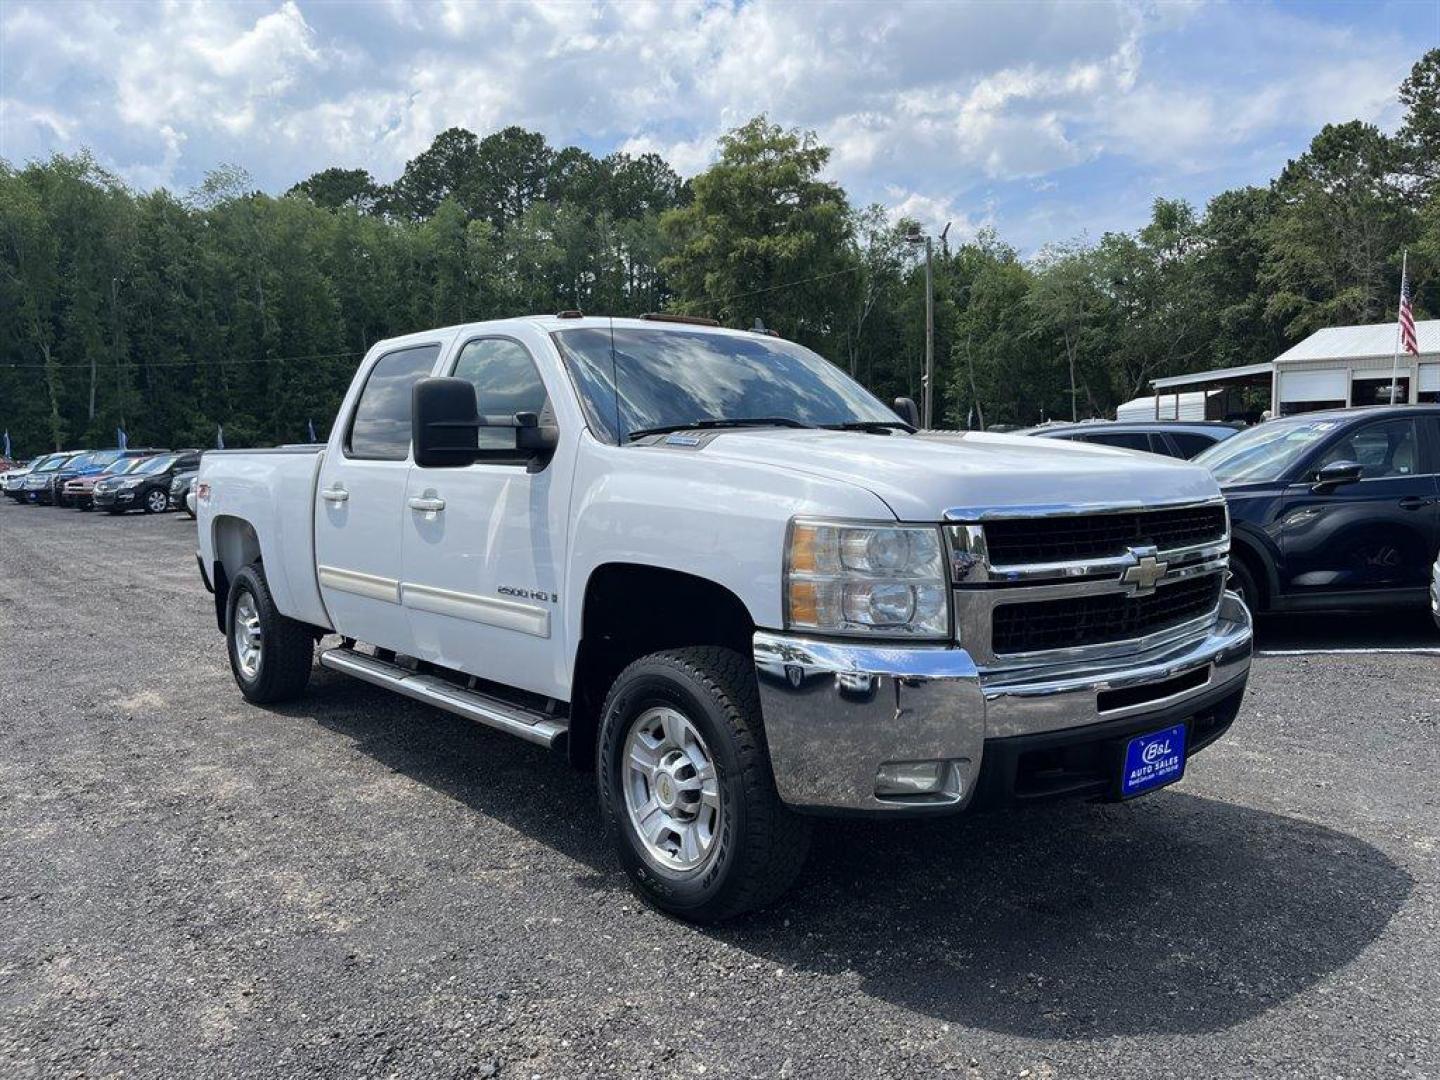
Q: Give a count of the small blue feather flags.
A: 4